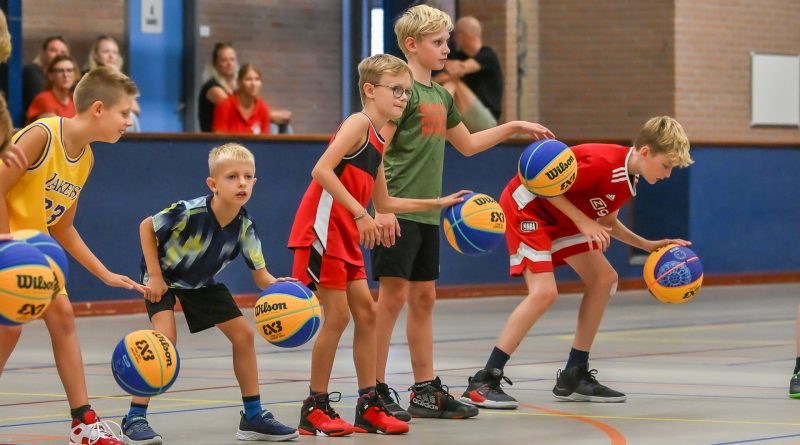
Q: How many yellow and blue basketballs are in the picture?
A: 7